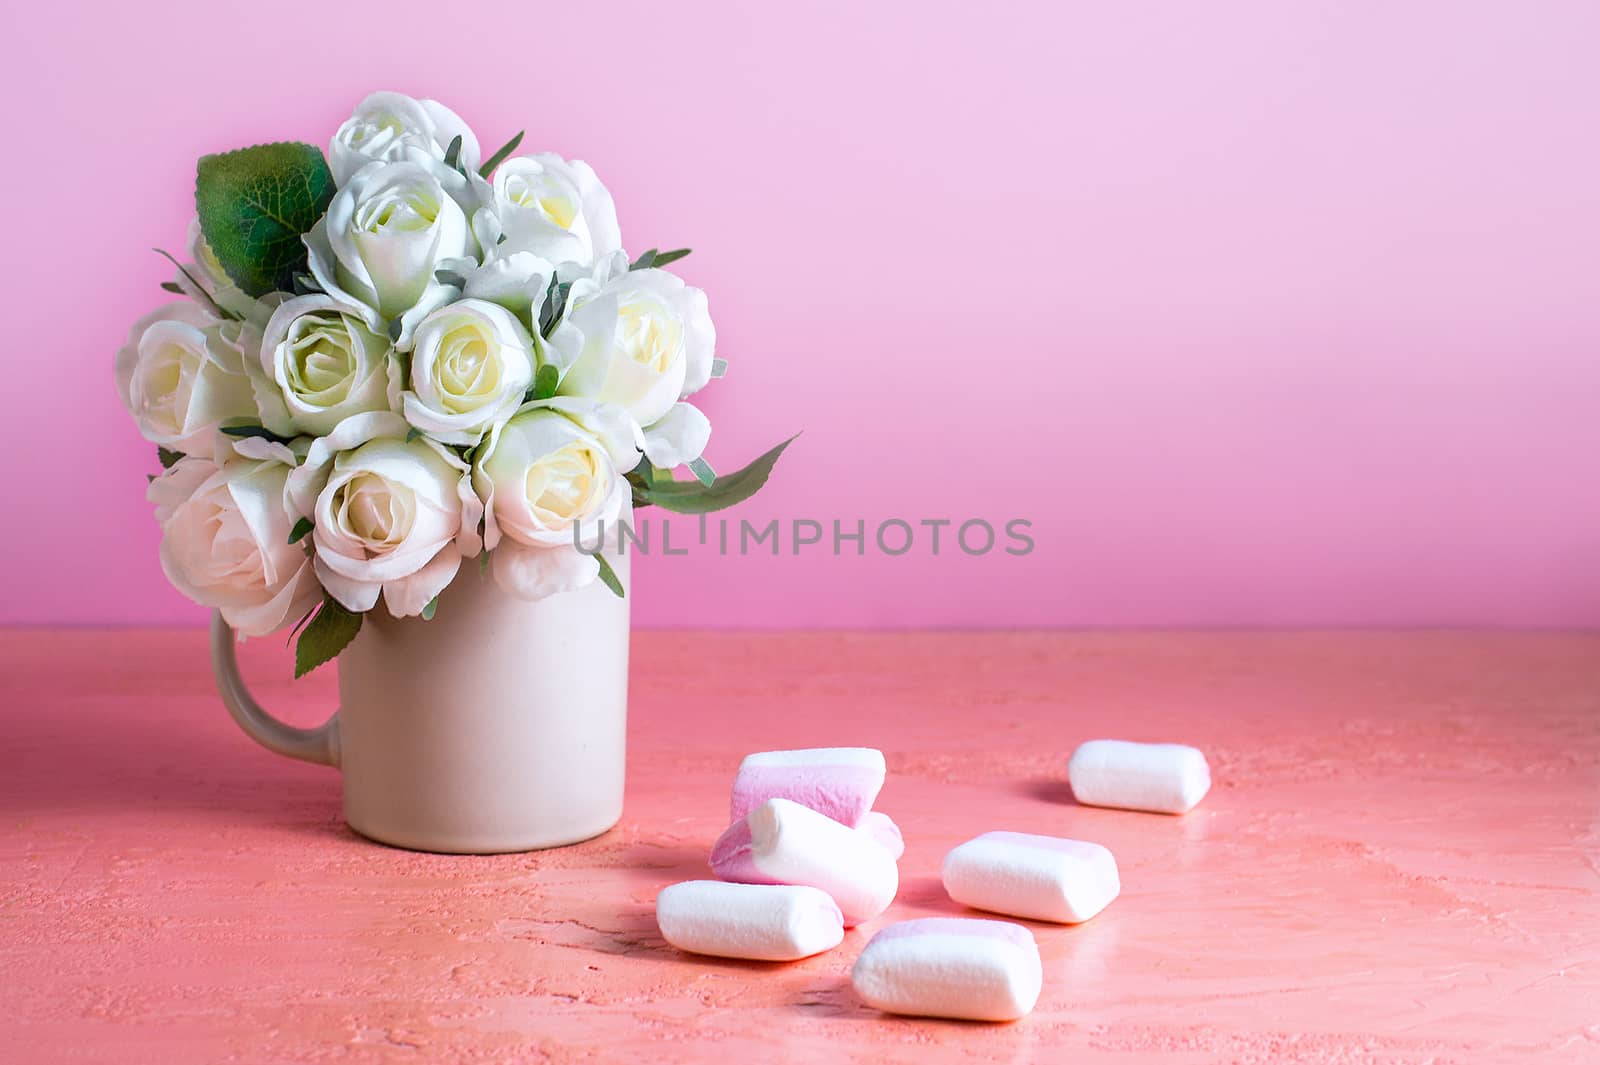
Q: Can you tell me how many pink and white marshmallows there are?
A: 7